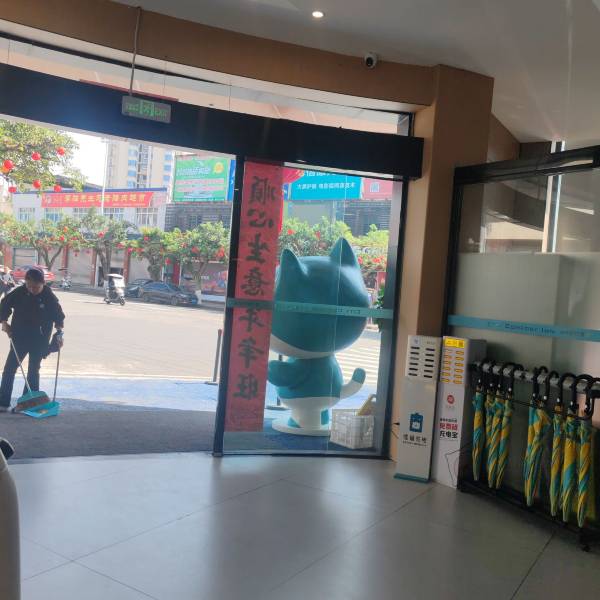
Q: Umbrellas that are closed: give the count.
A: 9